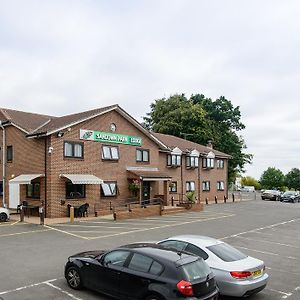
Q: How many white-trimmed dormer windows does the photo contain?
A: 3